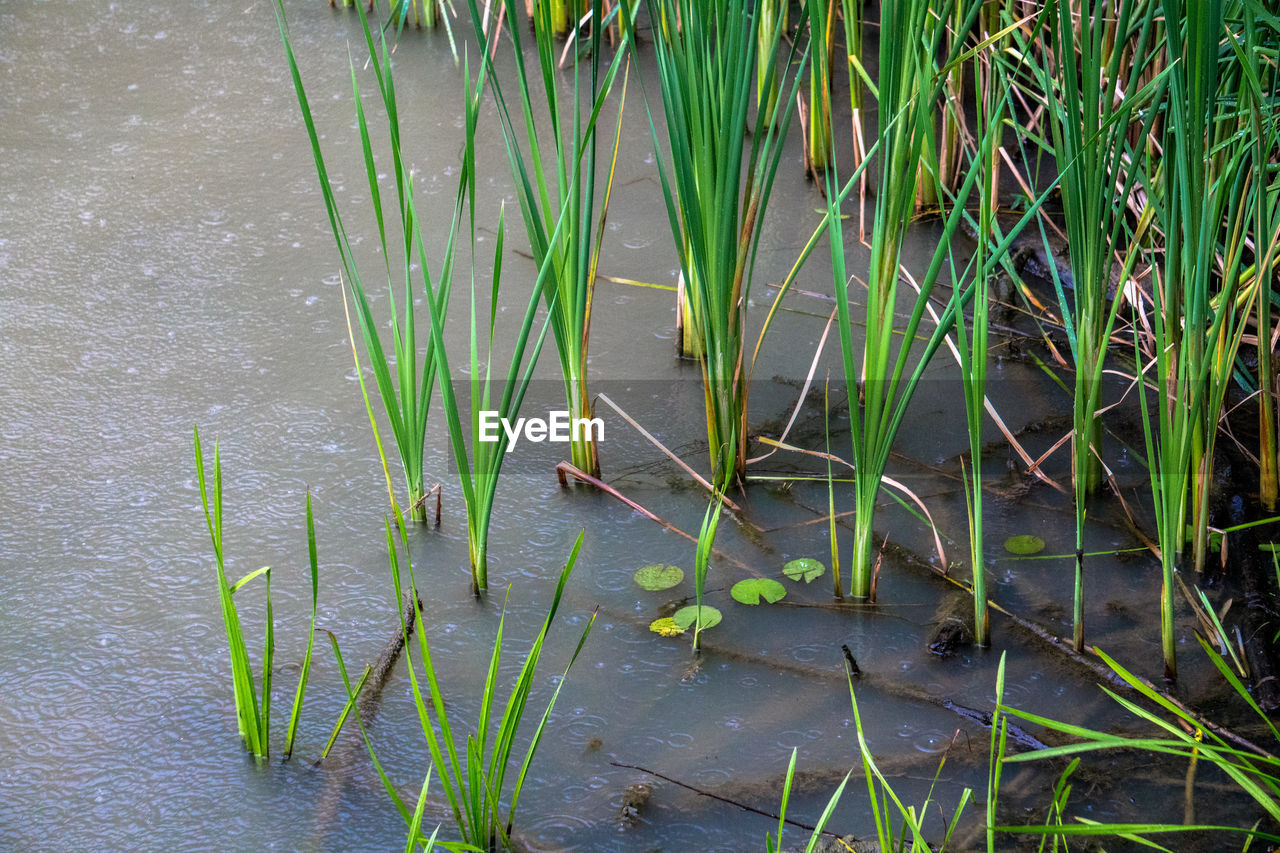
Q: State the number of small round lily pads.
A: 6